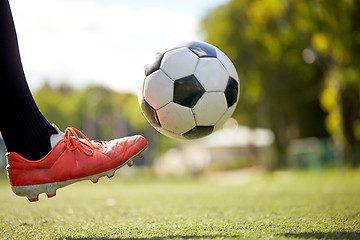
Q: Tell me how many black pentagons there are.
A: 6